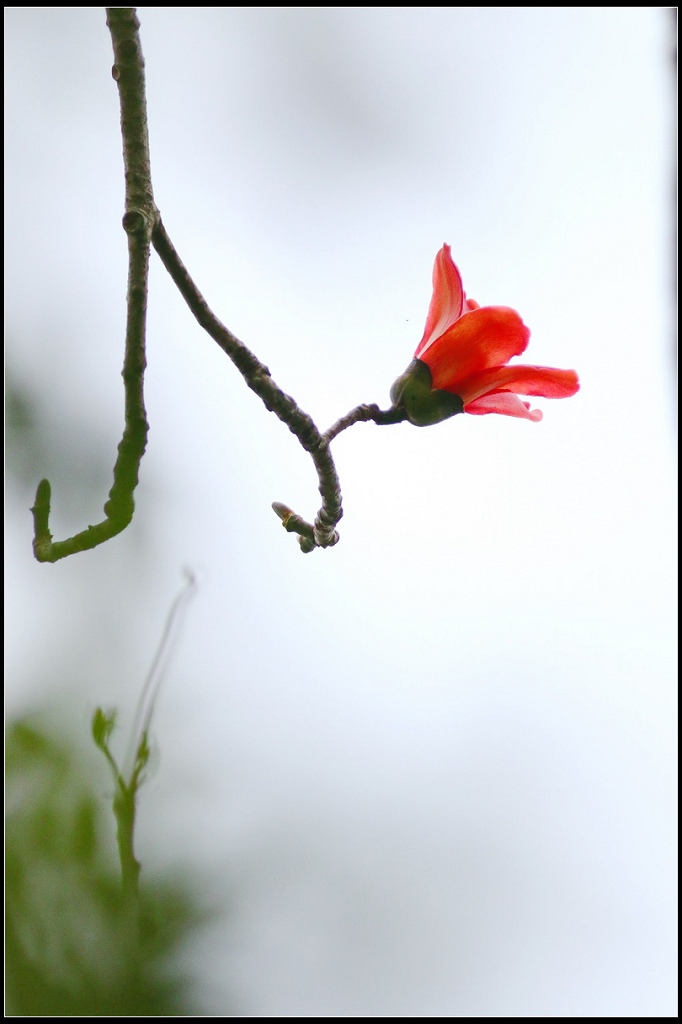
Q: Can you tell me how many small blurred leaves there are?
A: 2